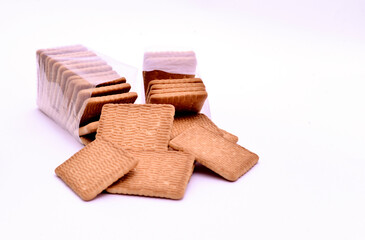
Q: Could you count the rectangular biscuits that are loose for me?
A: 6